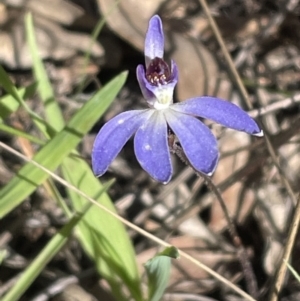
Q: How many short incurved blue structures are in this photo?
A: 2